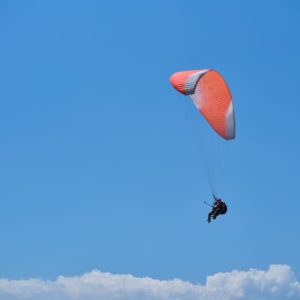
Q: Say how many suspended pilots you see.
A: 1